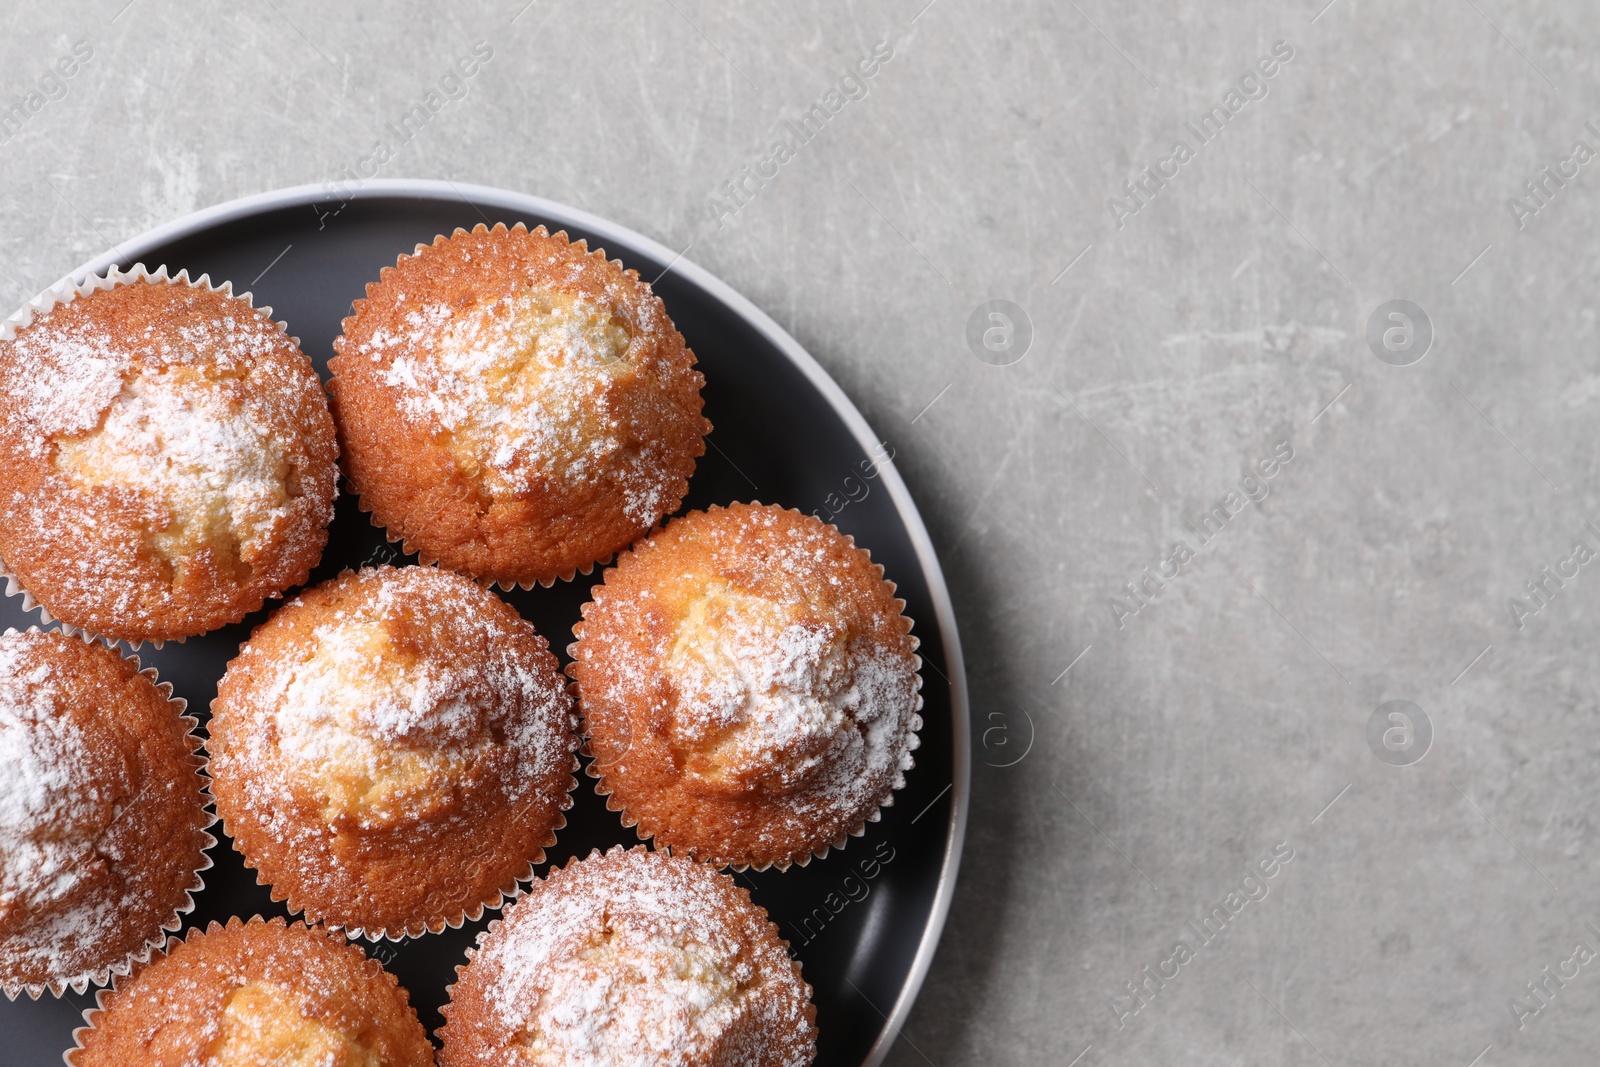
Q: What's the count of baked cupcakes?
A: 7